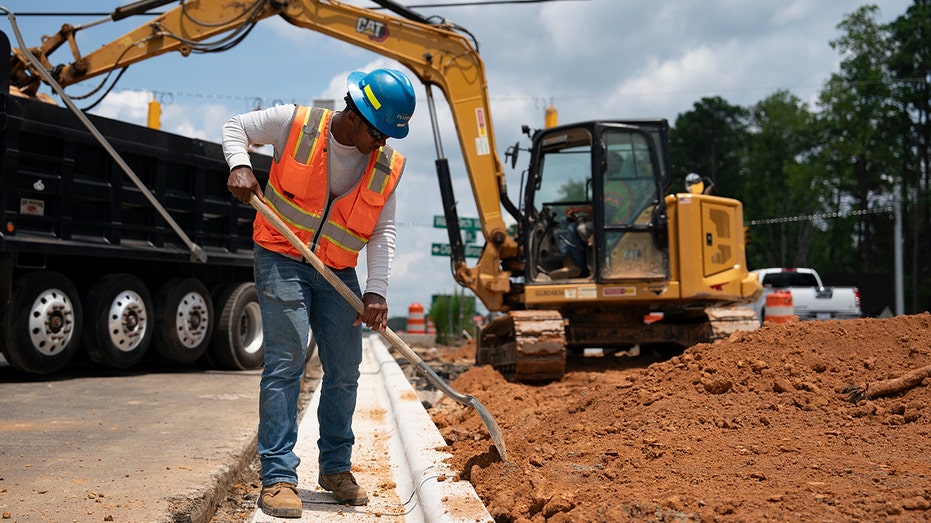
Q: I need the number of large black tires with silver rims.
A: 4